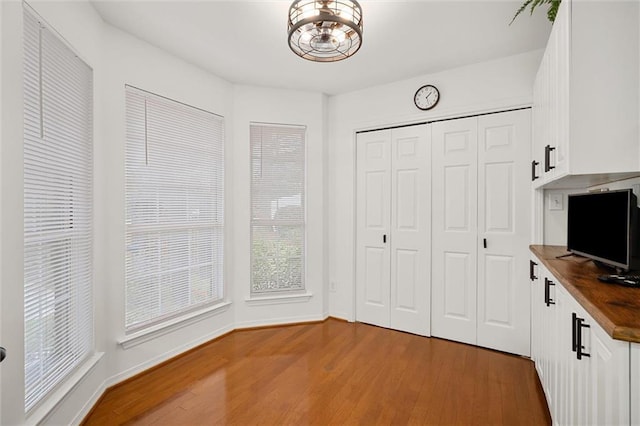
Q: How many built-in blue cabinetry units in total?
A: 0